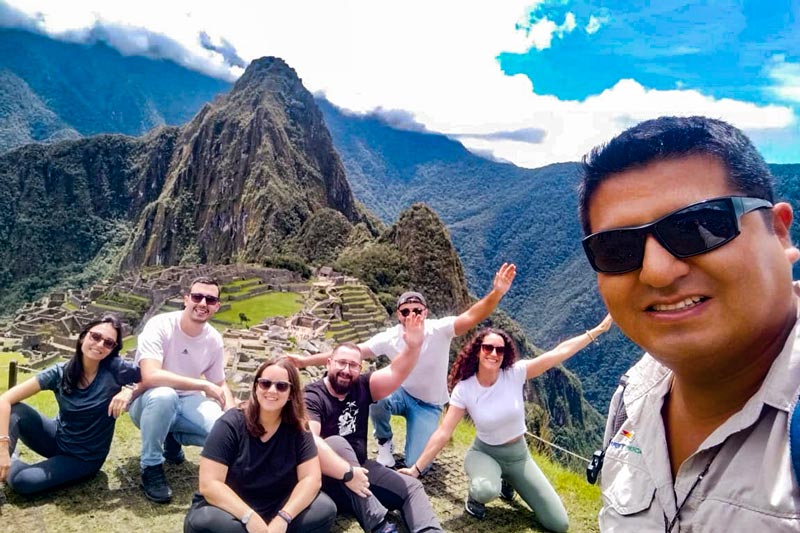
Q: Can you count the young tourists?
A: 6